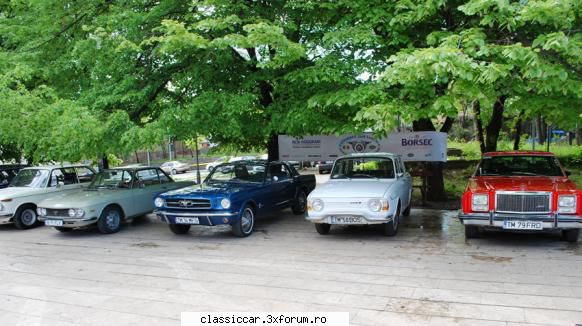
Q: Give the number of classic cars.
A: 5